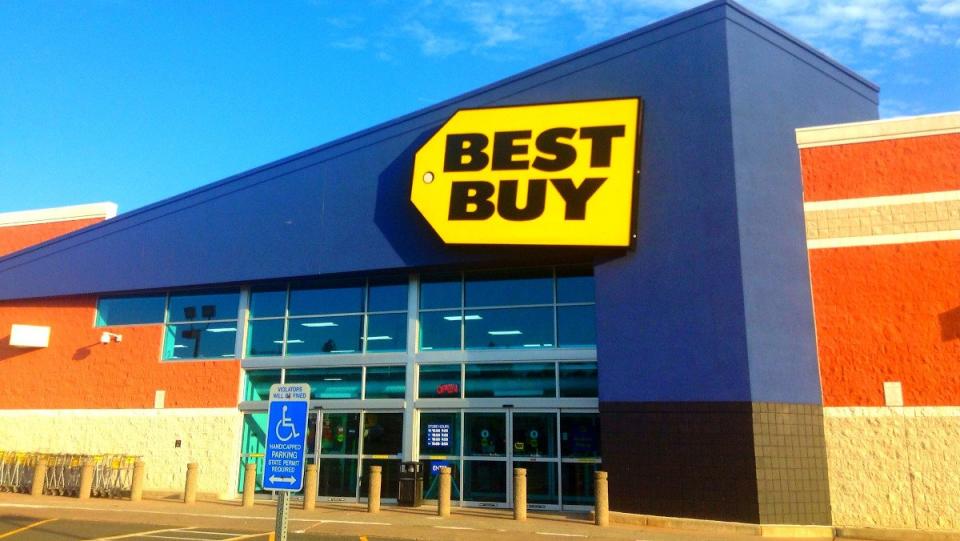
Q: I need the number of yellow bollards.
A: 10